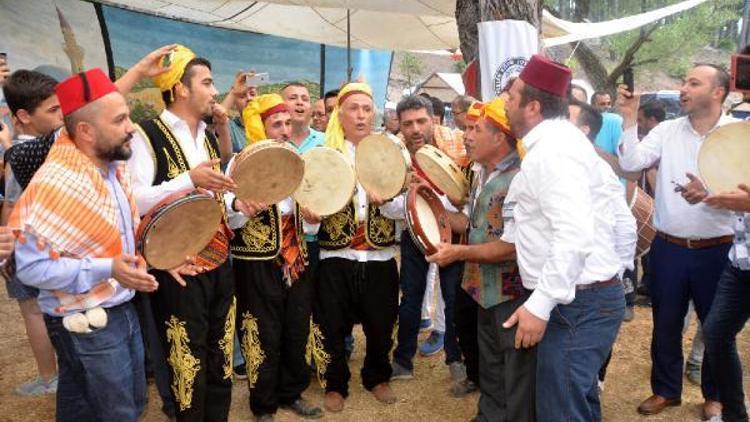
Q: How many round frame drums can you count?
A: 7